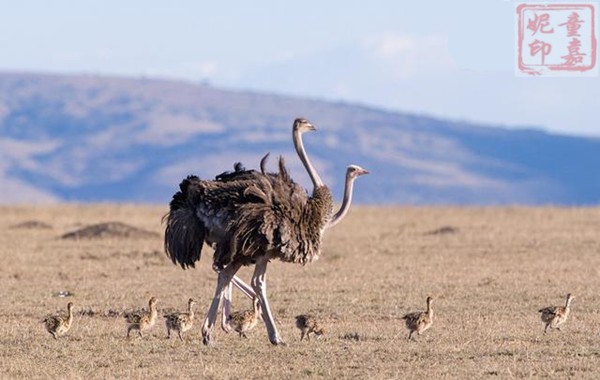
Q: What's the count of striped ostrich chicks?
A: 7